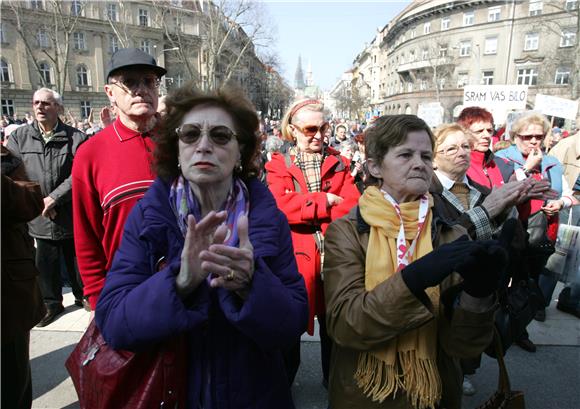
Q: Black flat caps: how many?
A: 1